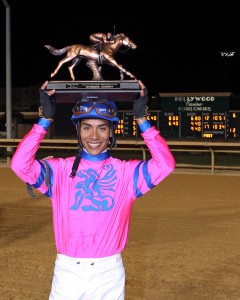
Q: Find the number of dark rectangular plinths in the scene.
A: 1